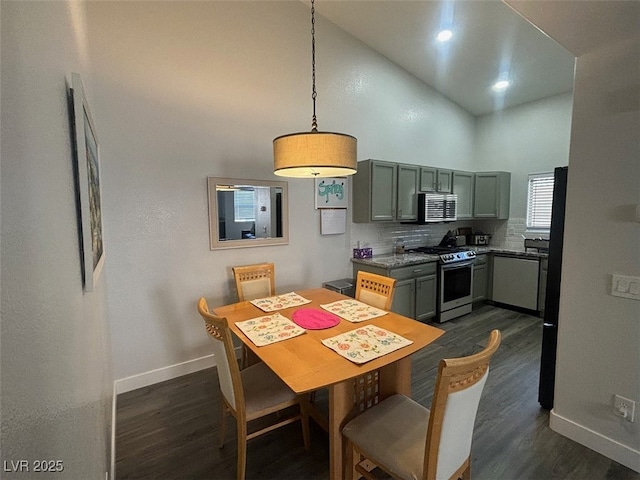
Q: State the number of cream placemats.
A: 4